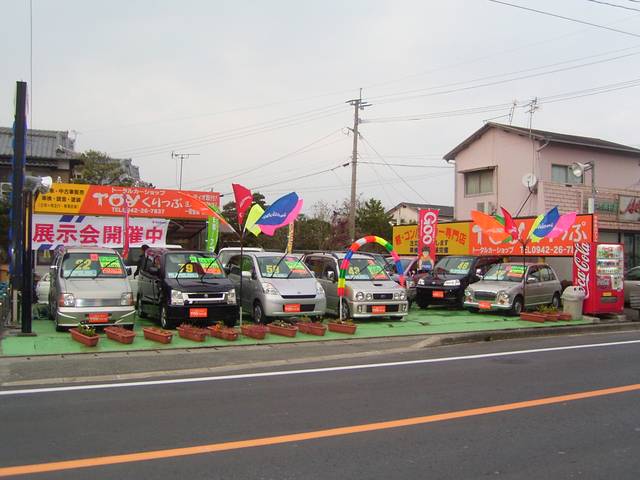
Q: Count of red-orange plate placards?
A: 6